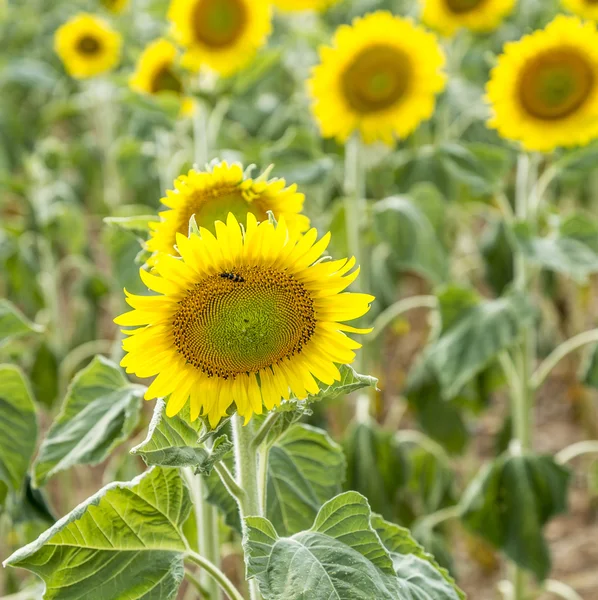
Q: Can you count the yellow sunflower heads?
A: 11